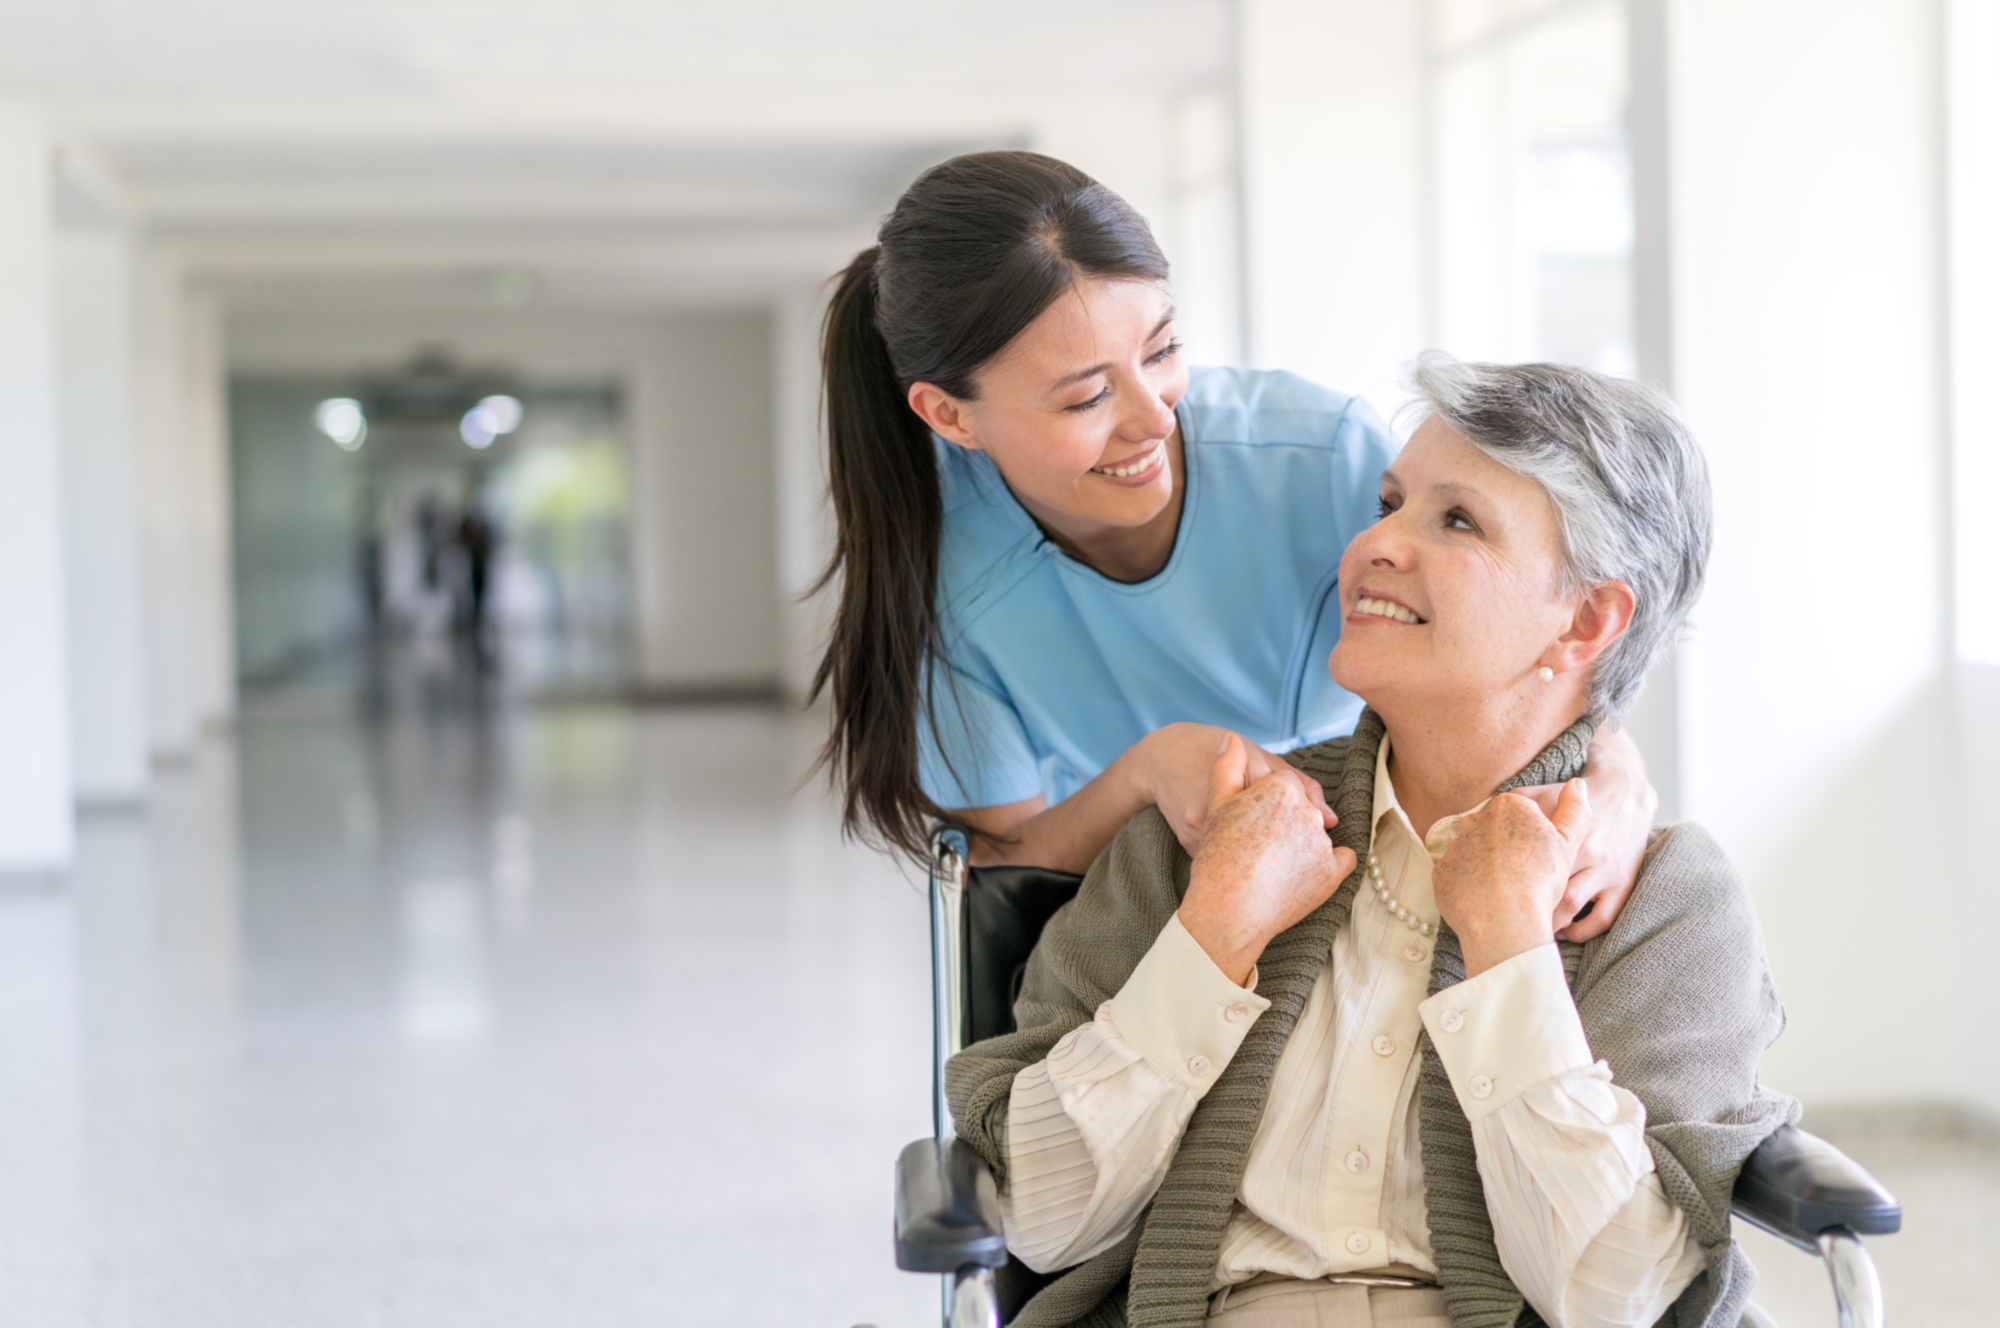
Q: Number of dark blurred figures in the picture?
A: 2